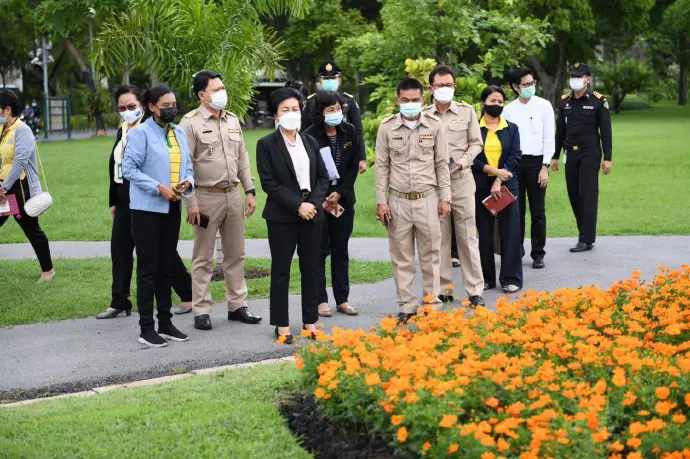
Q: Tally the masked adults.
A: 12